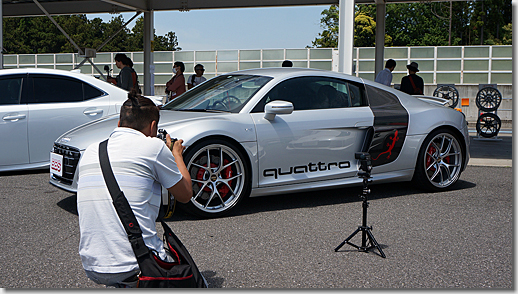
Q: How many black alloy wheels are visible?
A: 3